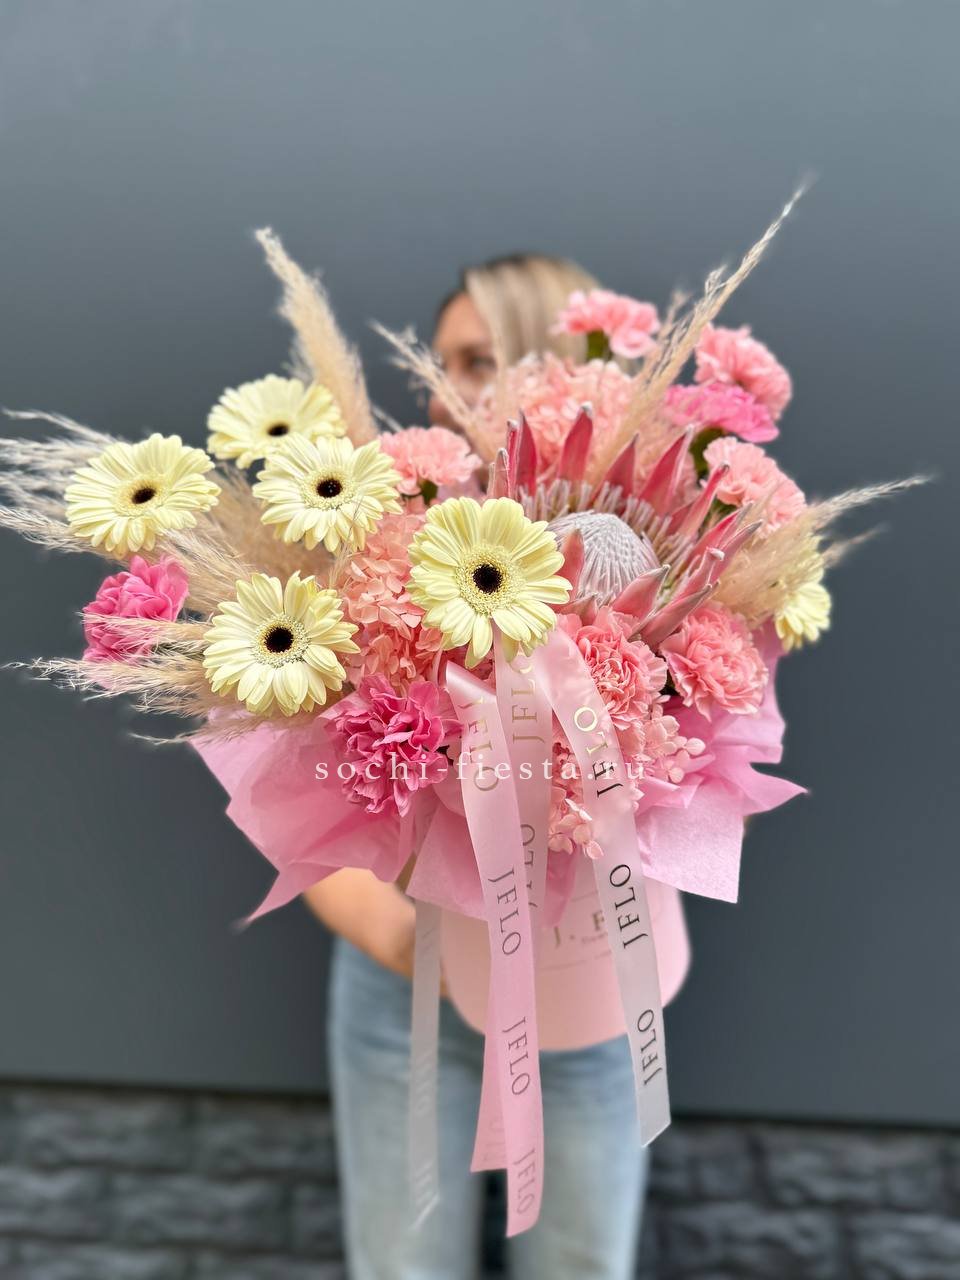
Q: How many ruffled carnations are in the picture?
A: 9